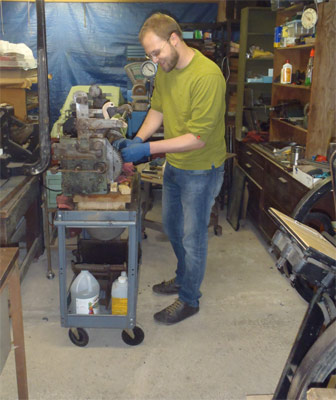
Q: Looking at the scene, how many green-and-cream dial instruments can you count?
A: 1